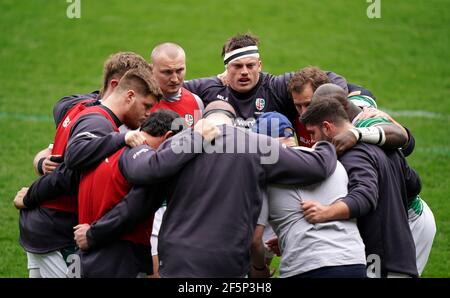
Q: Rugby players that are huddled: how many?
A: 10